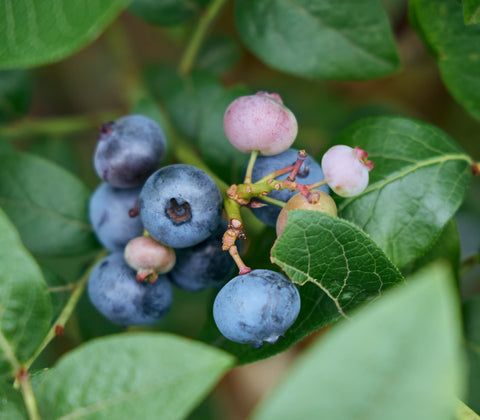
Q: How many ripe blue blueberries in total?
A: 7